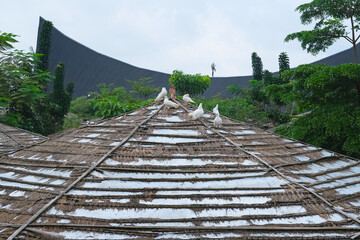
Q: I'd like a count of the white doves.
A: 6